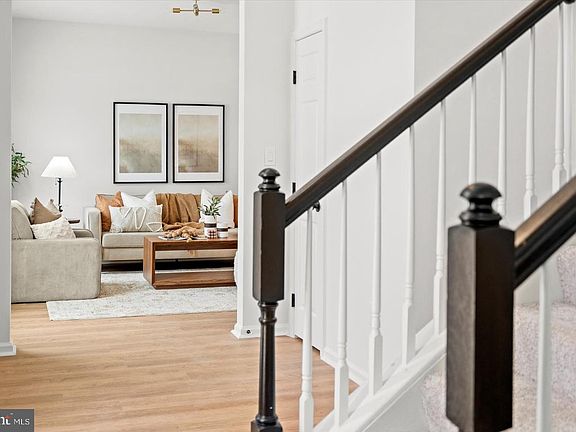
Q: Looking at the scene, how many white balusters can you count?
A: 10